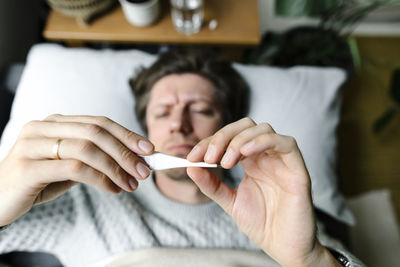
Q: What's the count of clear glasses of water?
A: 1